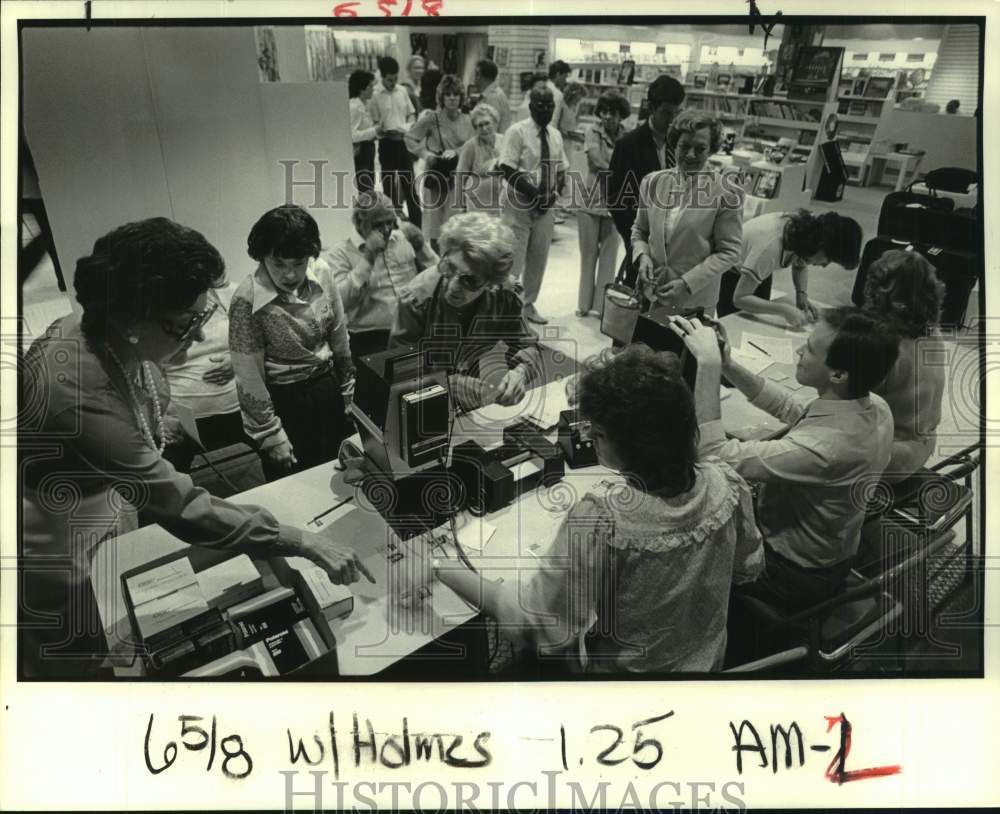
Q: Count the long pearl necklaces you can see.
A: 1